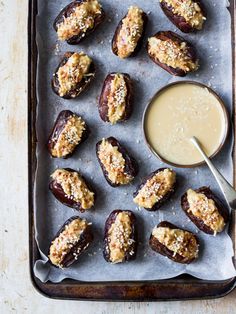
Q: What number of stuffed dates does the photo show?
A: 14